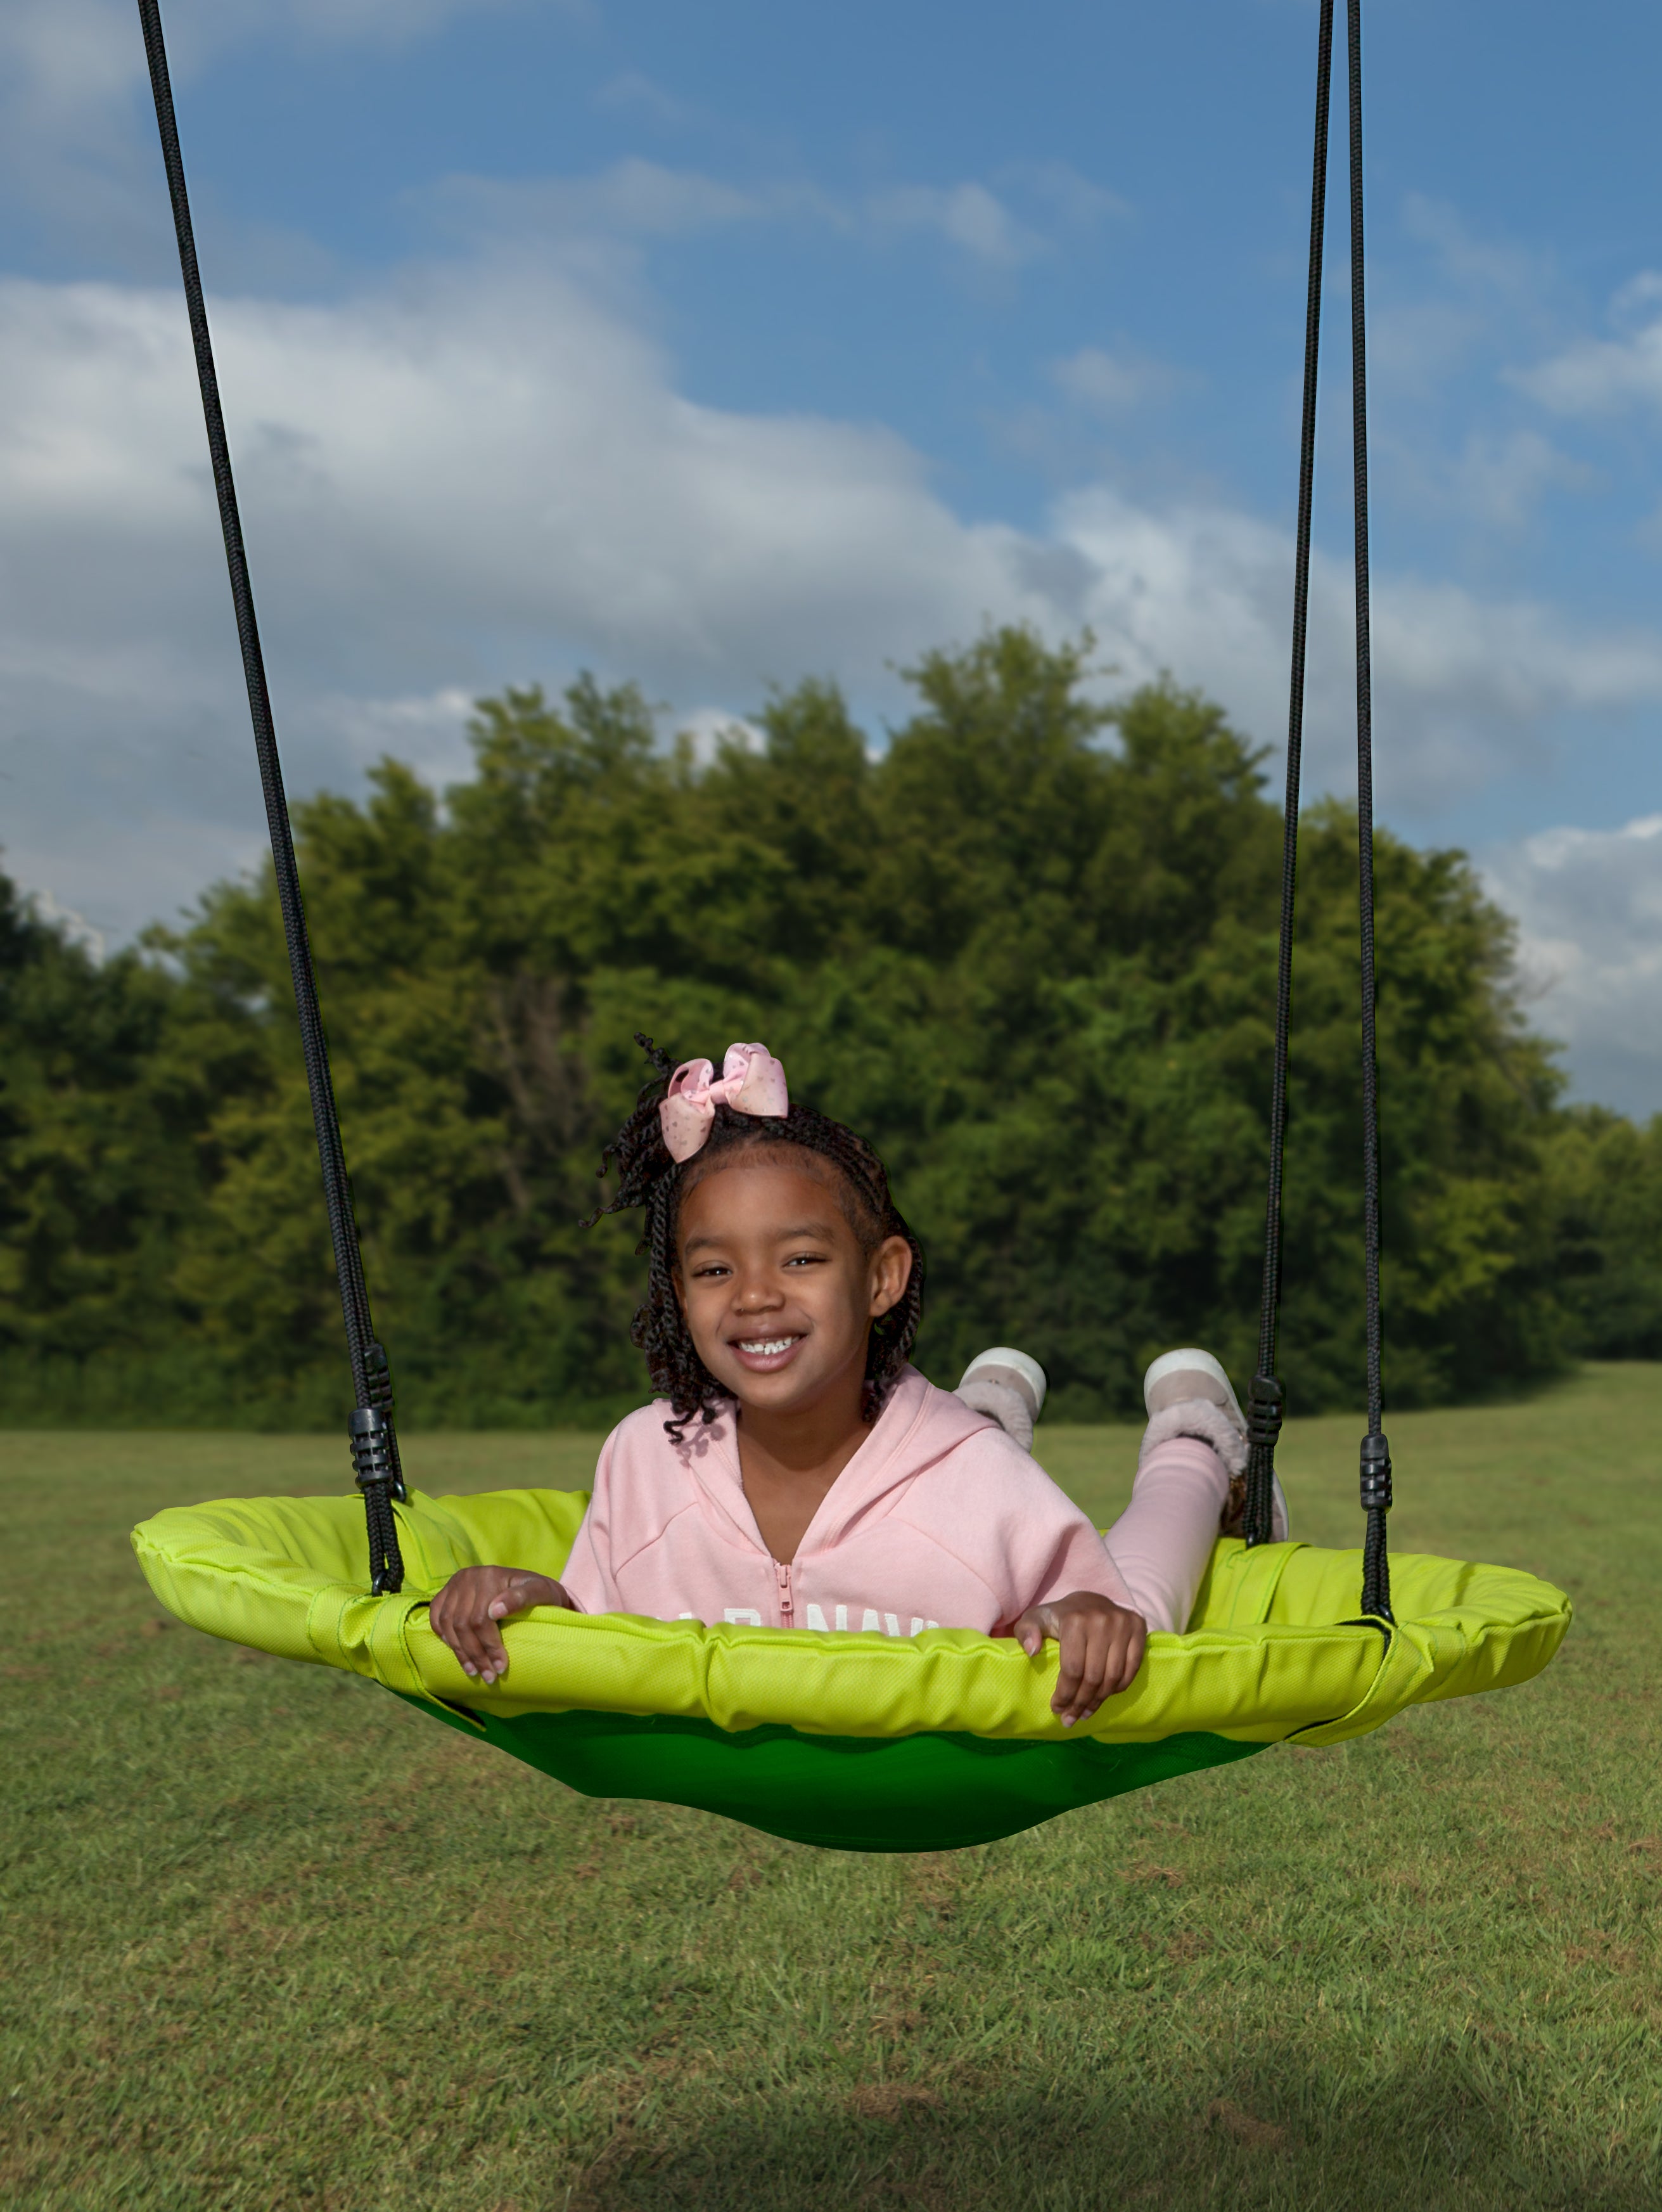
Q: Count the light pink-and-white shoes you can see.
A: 2